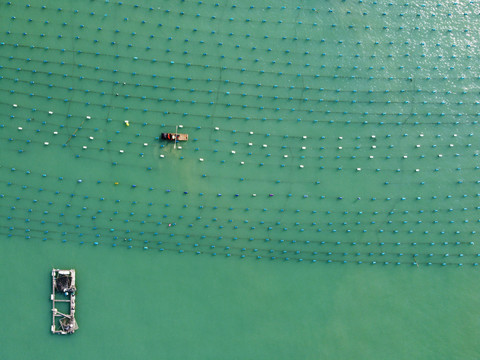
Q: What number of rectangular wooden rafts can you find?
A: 2